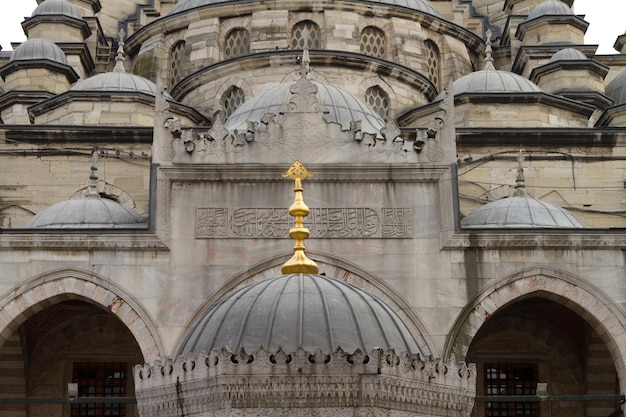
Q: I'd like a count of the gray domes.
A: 12